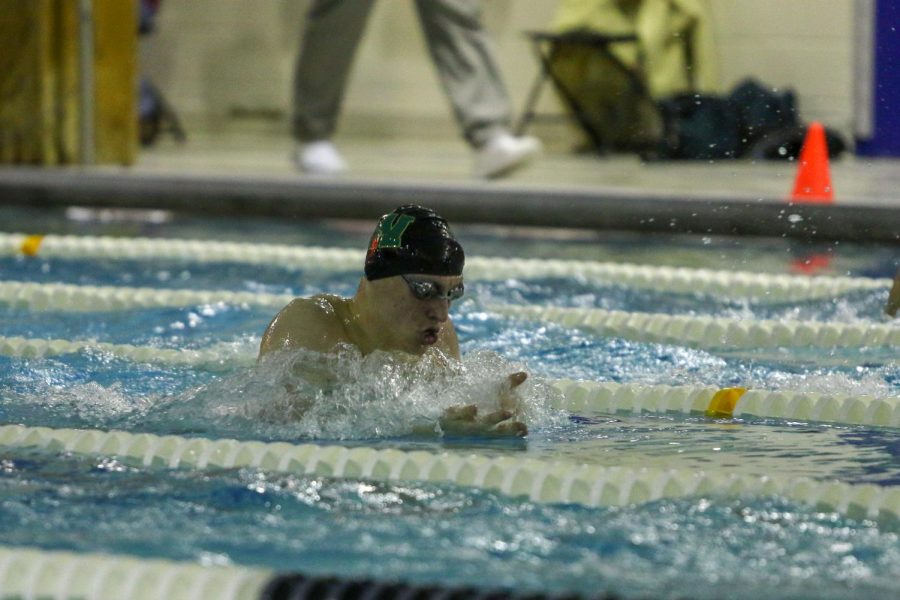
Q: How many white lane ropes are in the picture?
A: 5